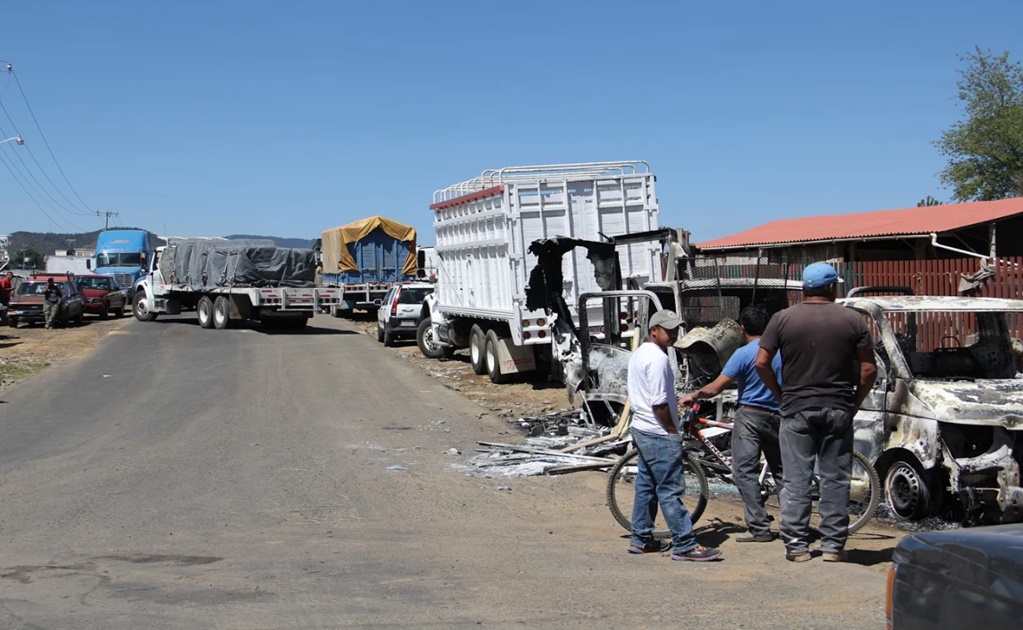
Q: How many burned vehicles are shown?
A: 2